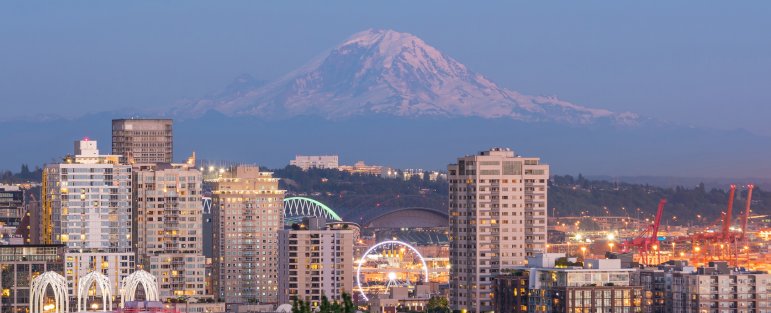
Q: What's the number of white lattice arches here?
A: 3